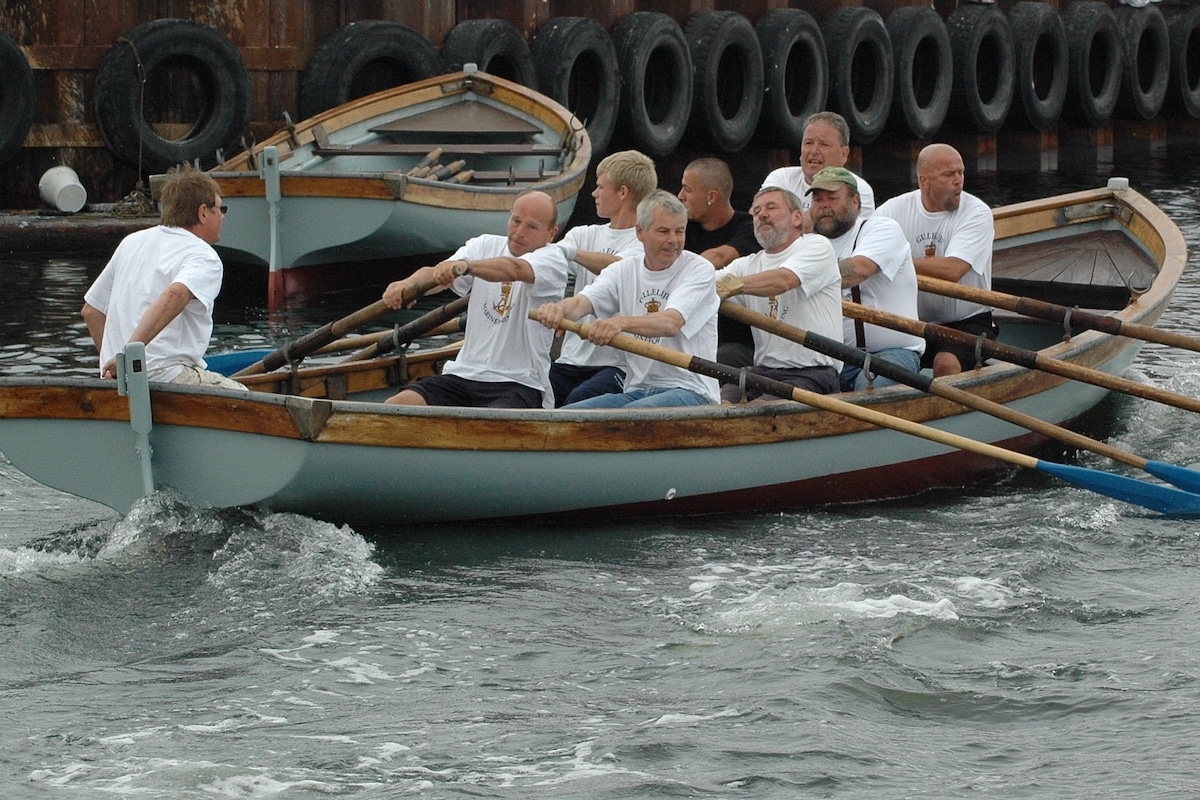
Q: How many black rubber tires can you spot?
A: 15